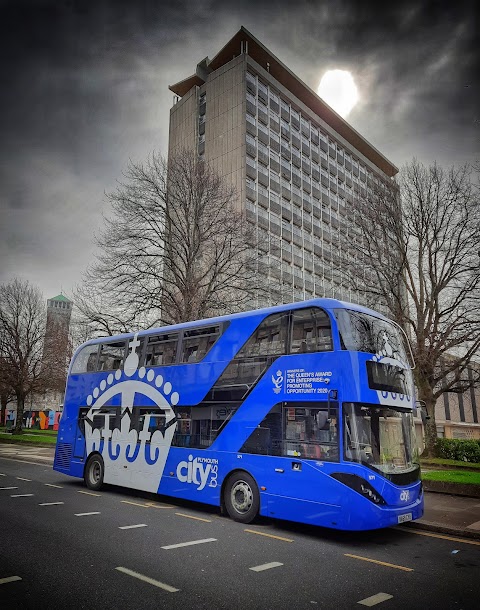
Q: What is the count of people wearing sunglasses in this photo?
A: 0